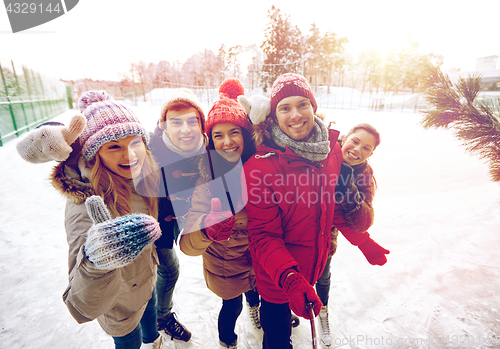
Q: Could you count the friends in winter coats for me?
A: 5